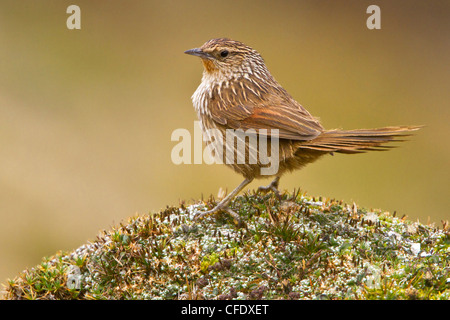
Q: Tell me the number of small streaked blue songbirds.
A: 0